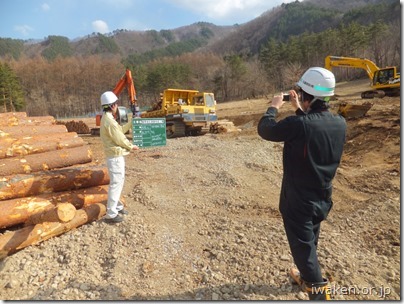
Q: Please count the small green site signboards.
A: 1